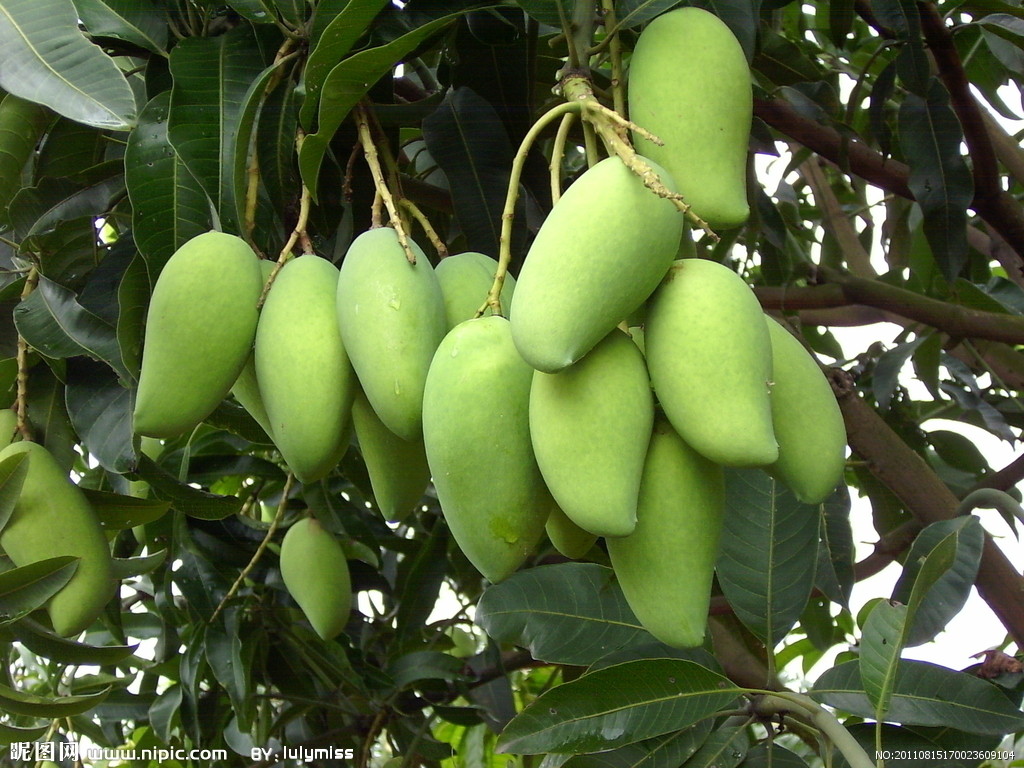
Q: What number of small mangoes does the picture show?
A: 1